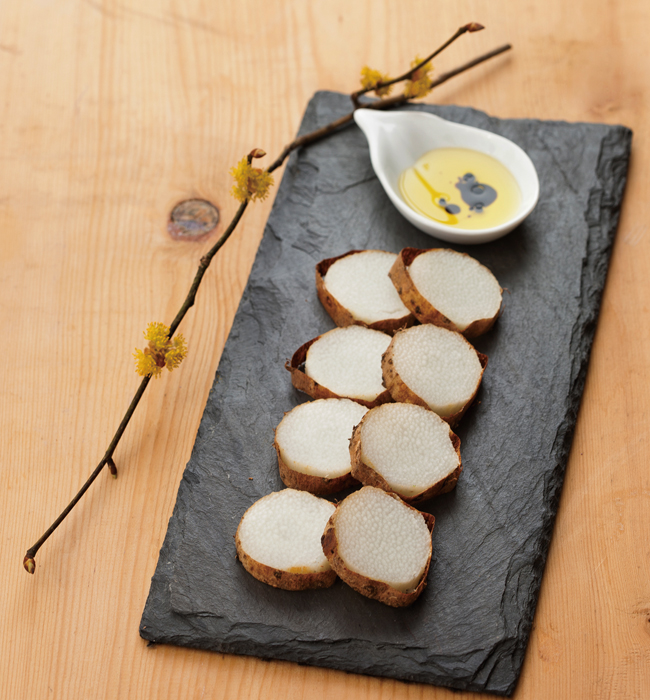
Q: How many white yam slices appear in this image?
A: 8